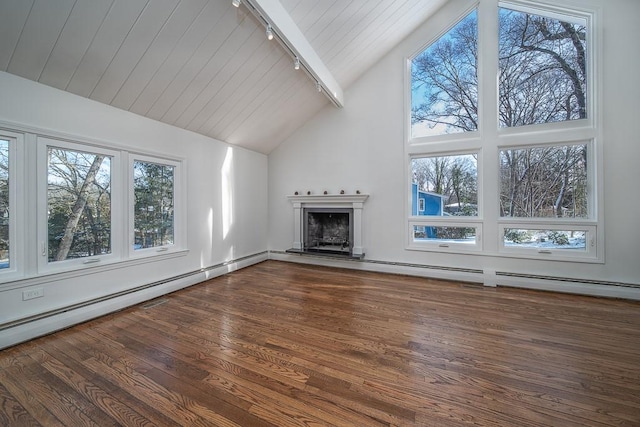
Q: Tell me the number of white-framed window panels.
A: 9